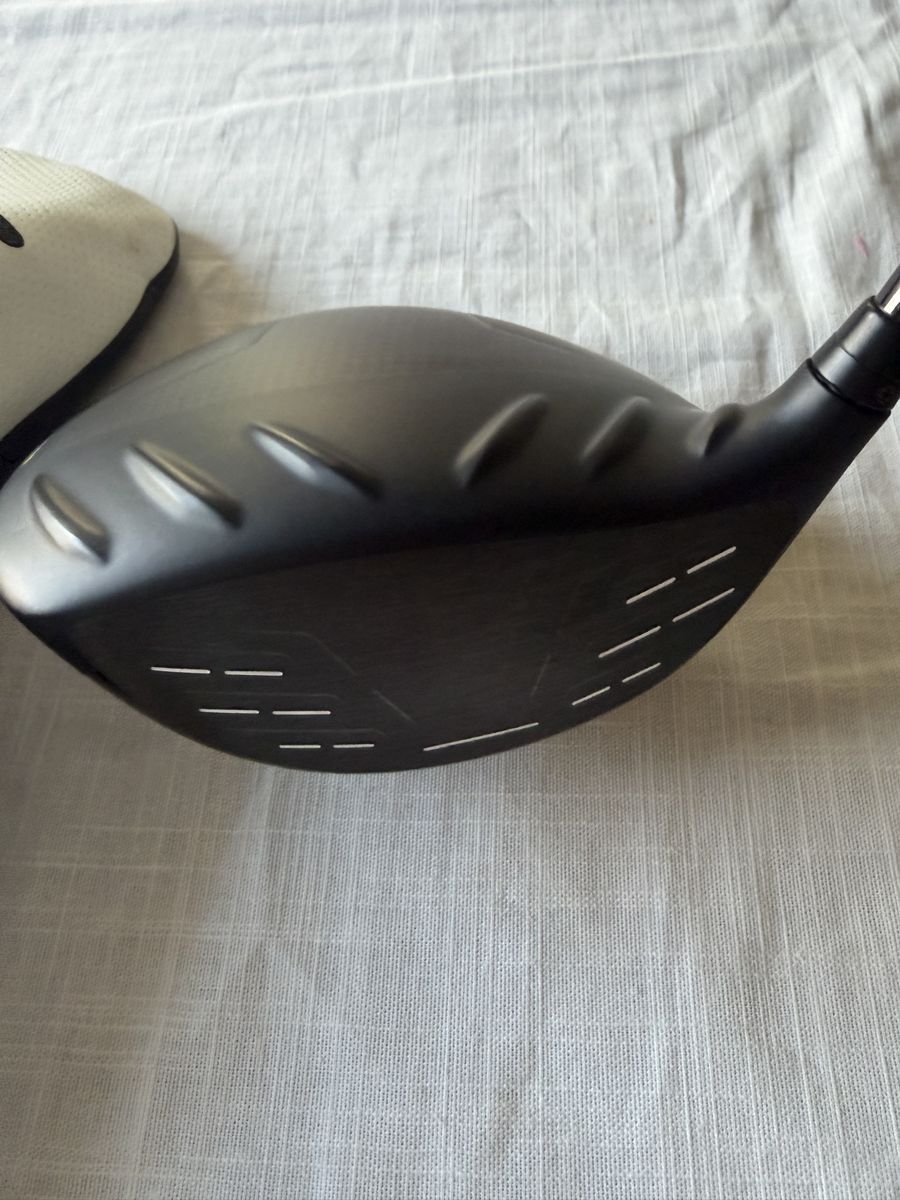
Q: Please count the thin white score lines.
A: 13